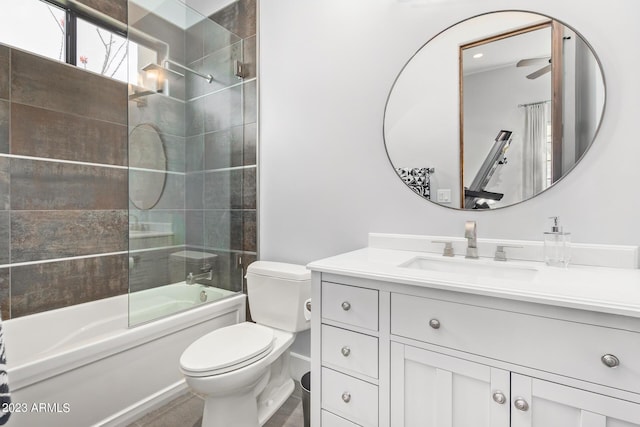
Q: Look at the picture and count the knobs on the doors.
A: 2